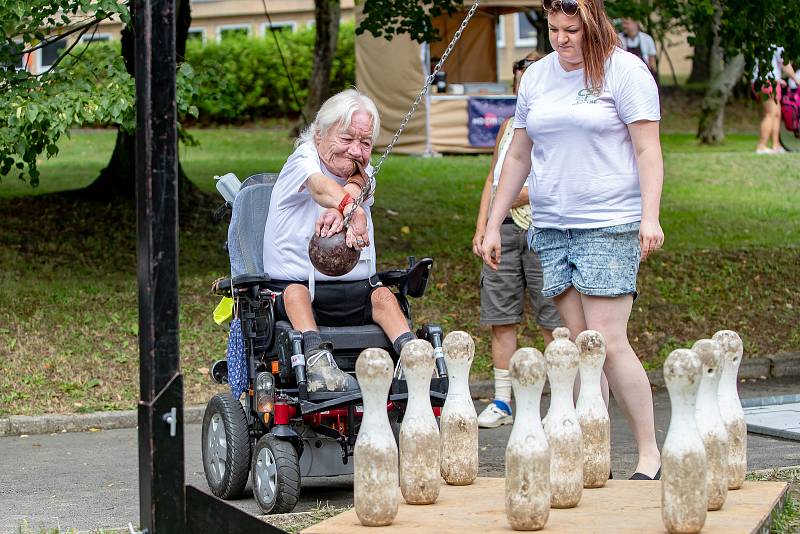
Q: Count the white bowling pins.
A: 9